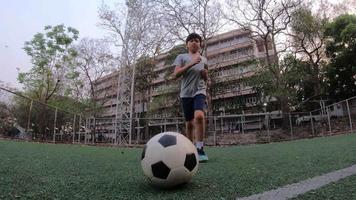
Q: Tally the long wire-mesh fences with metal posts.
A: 1